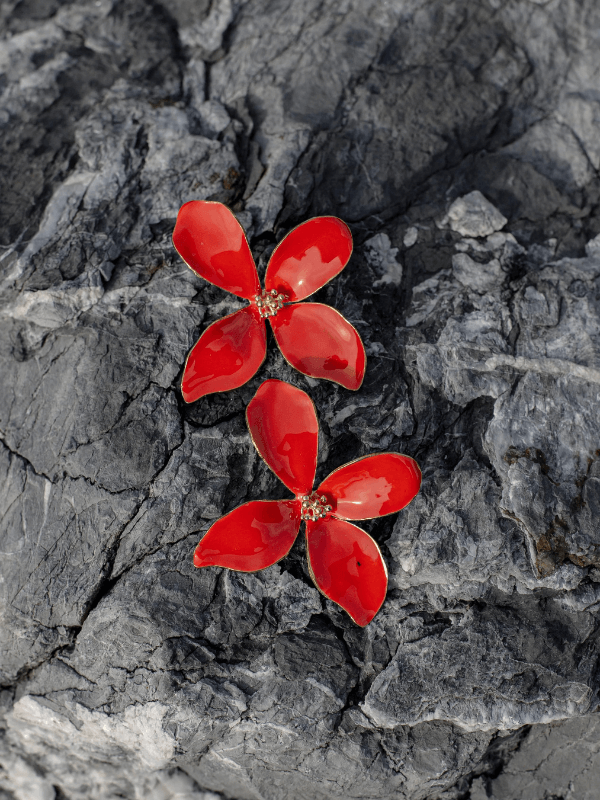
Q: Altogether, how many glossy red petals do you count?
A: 8